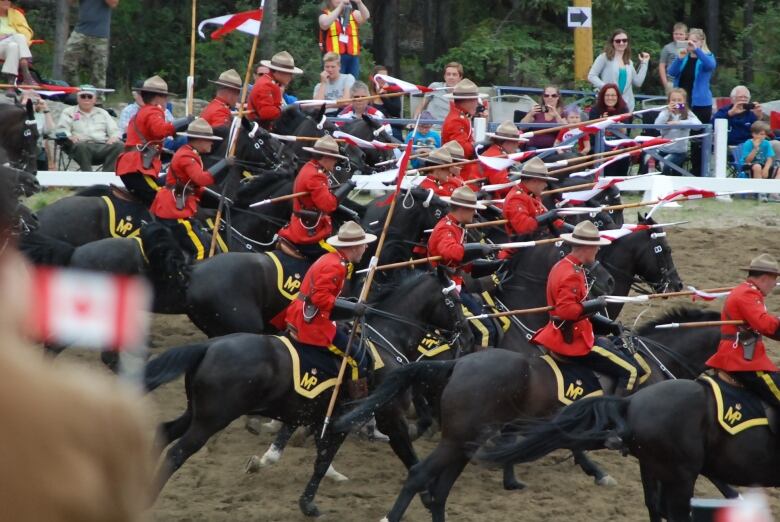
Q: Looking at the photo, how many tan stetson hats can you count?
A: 14